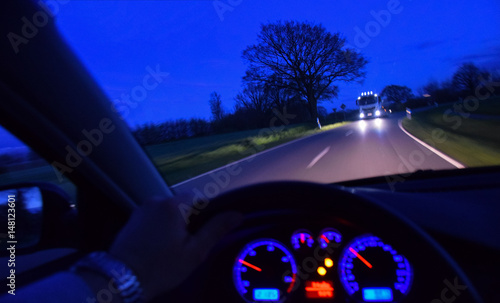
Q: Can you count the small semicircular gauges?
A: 2